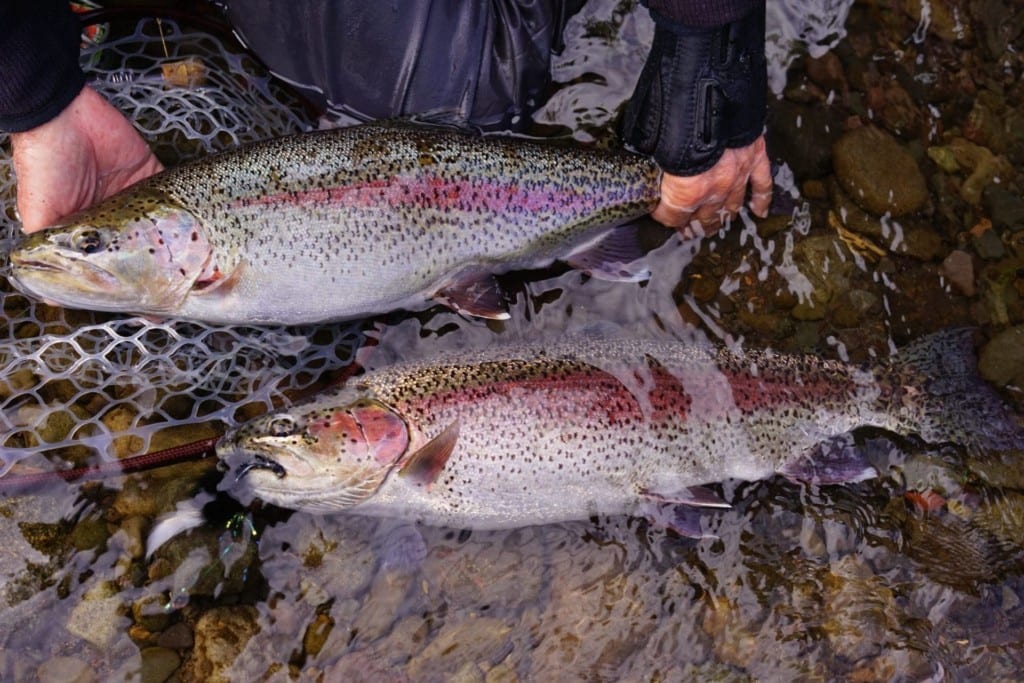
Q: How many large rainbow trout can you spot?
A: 2